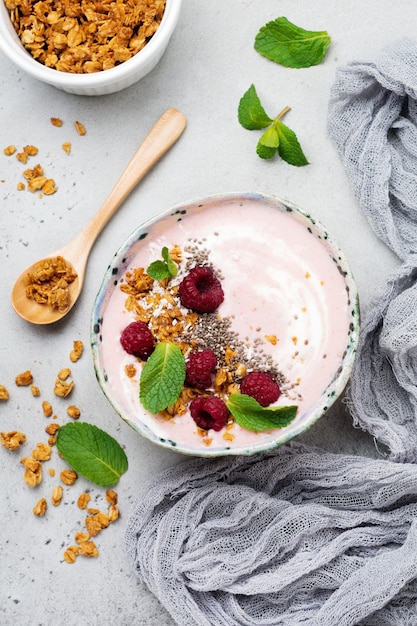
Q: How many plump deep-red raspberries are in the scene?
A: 5